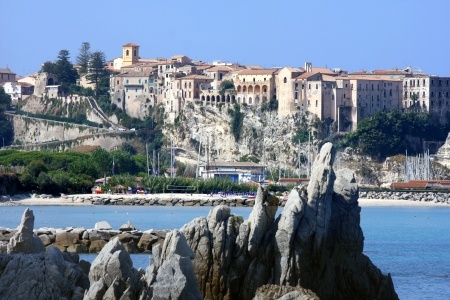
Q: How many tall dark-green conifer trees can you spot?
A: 3